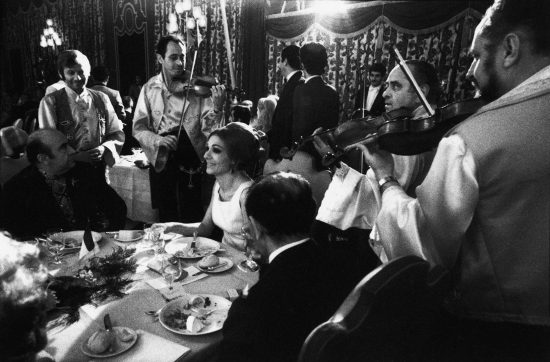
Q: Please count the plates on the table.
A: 6